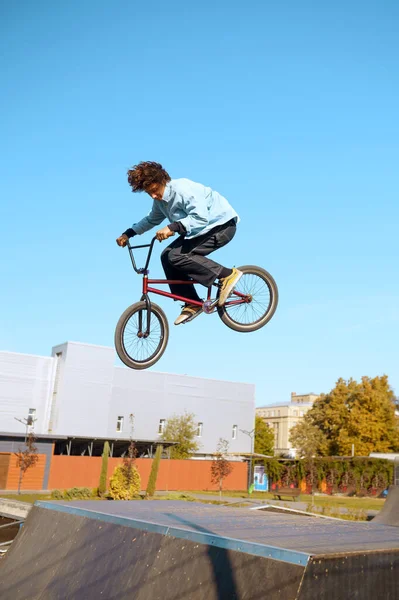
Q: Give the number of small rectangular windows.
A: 5